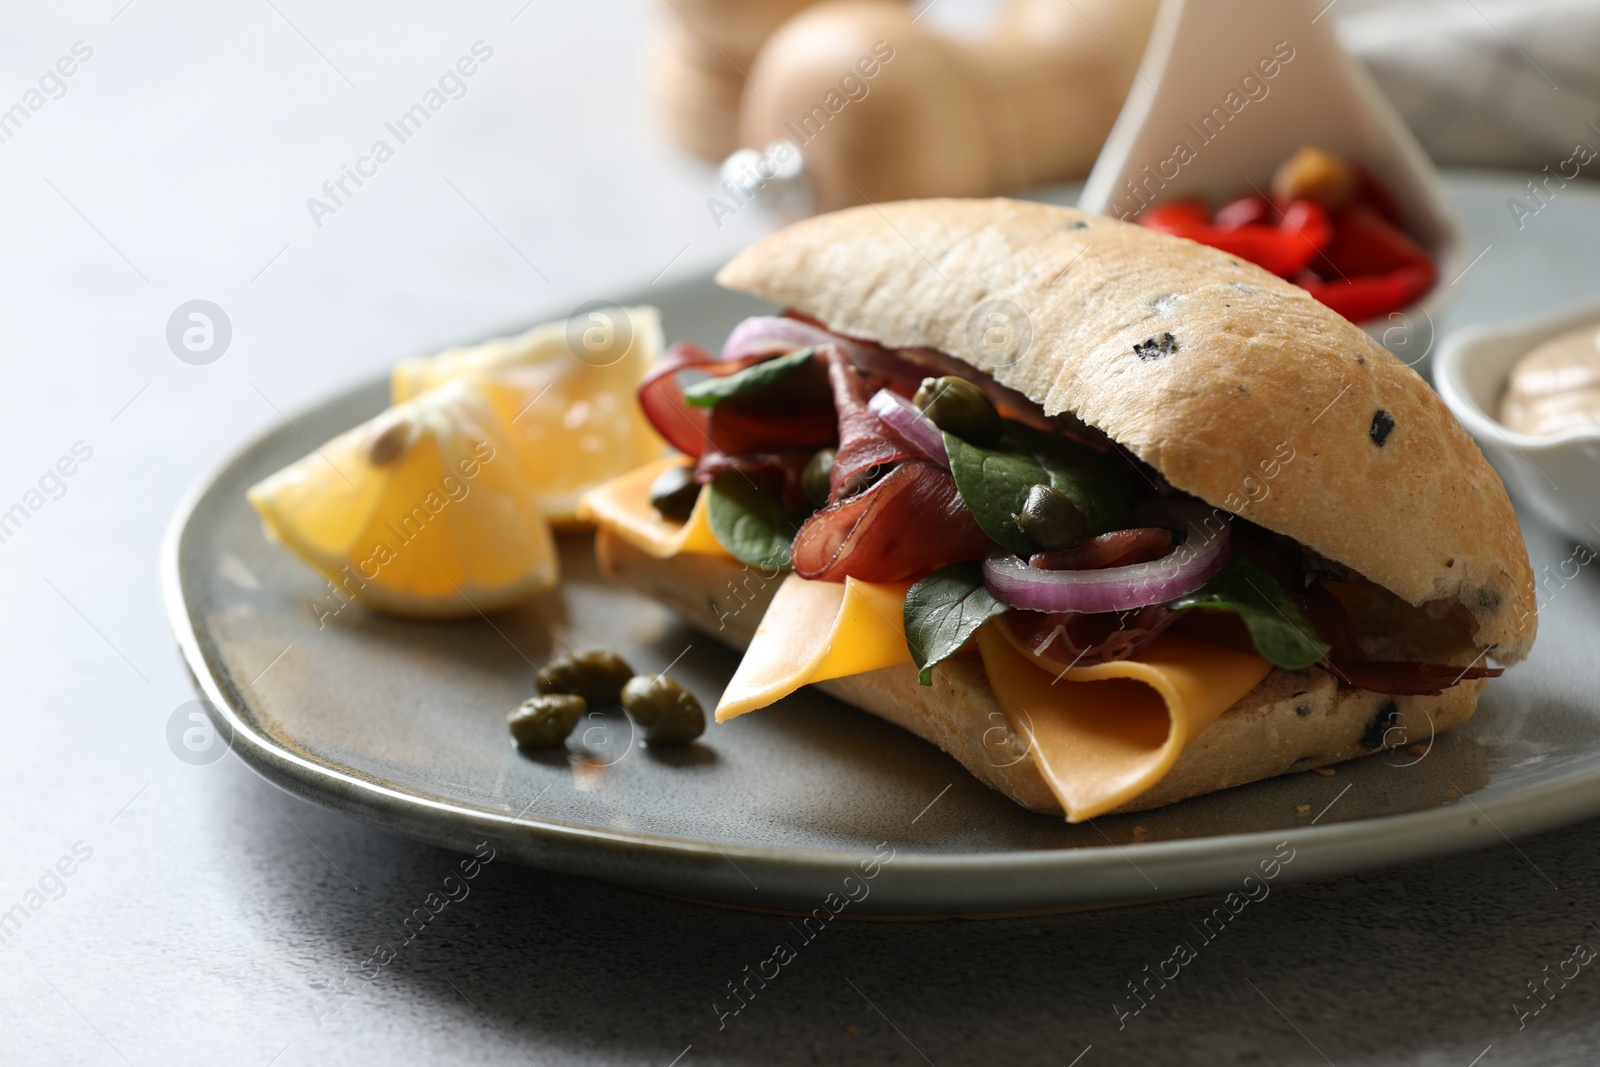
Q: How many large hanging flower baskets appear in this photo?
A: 0